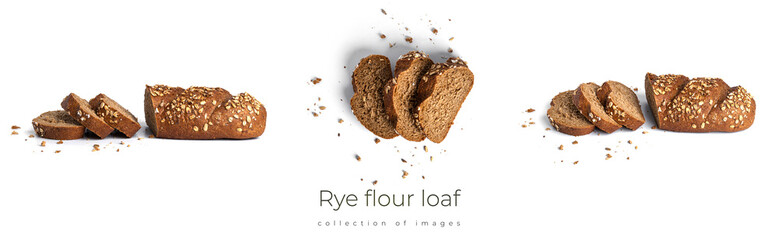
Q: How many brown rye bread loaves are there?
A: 2